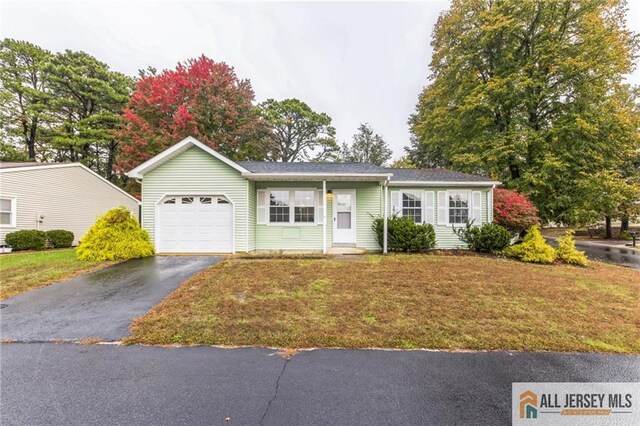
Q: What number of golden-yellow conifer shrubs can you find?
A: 3